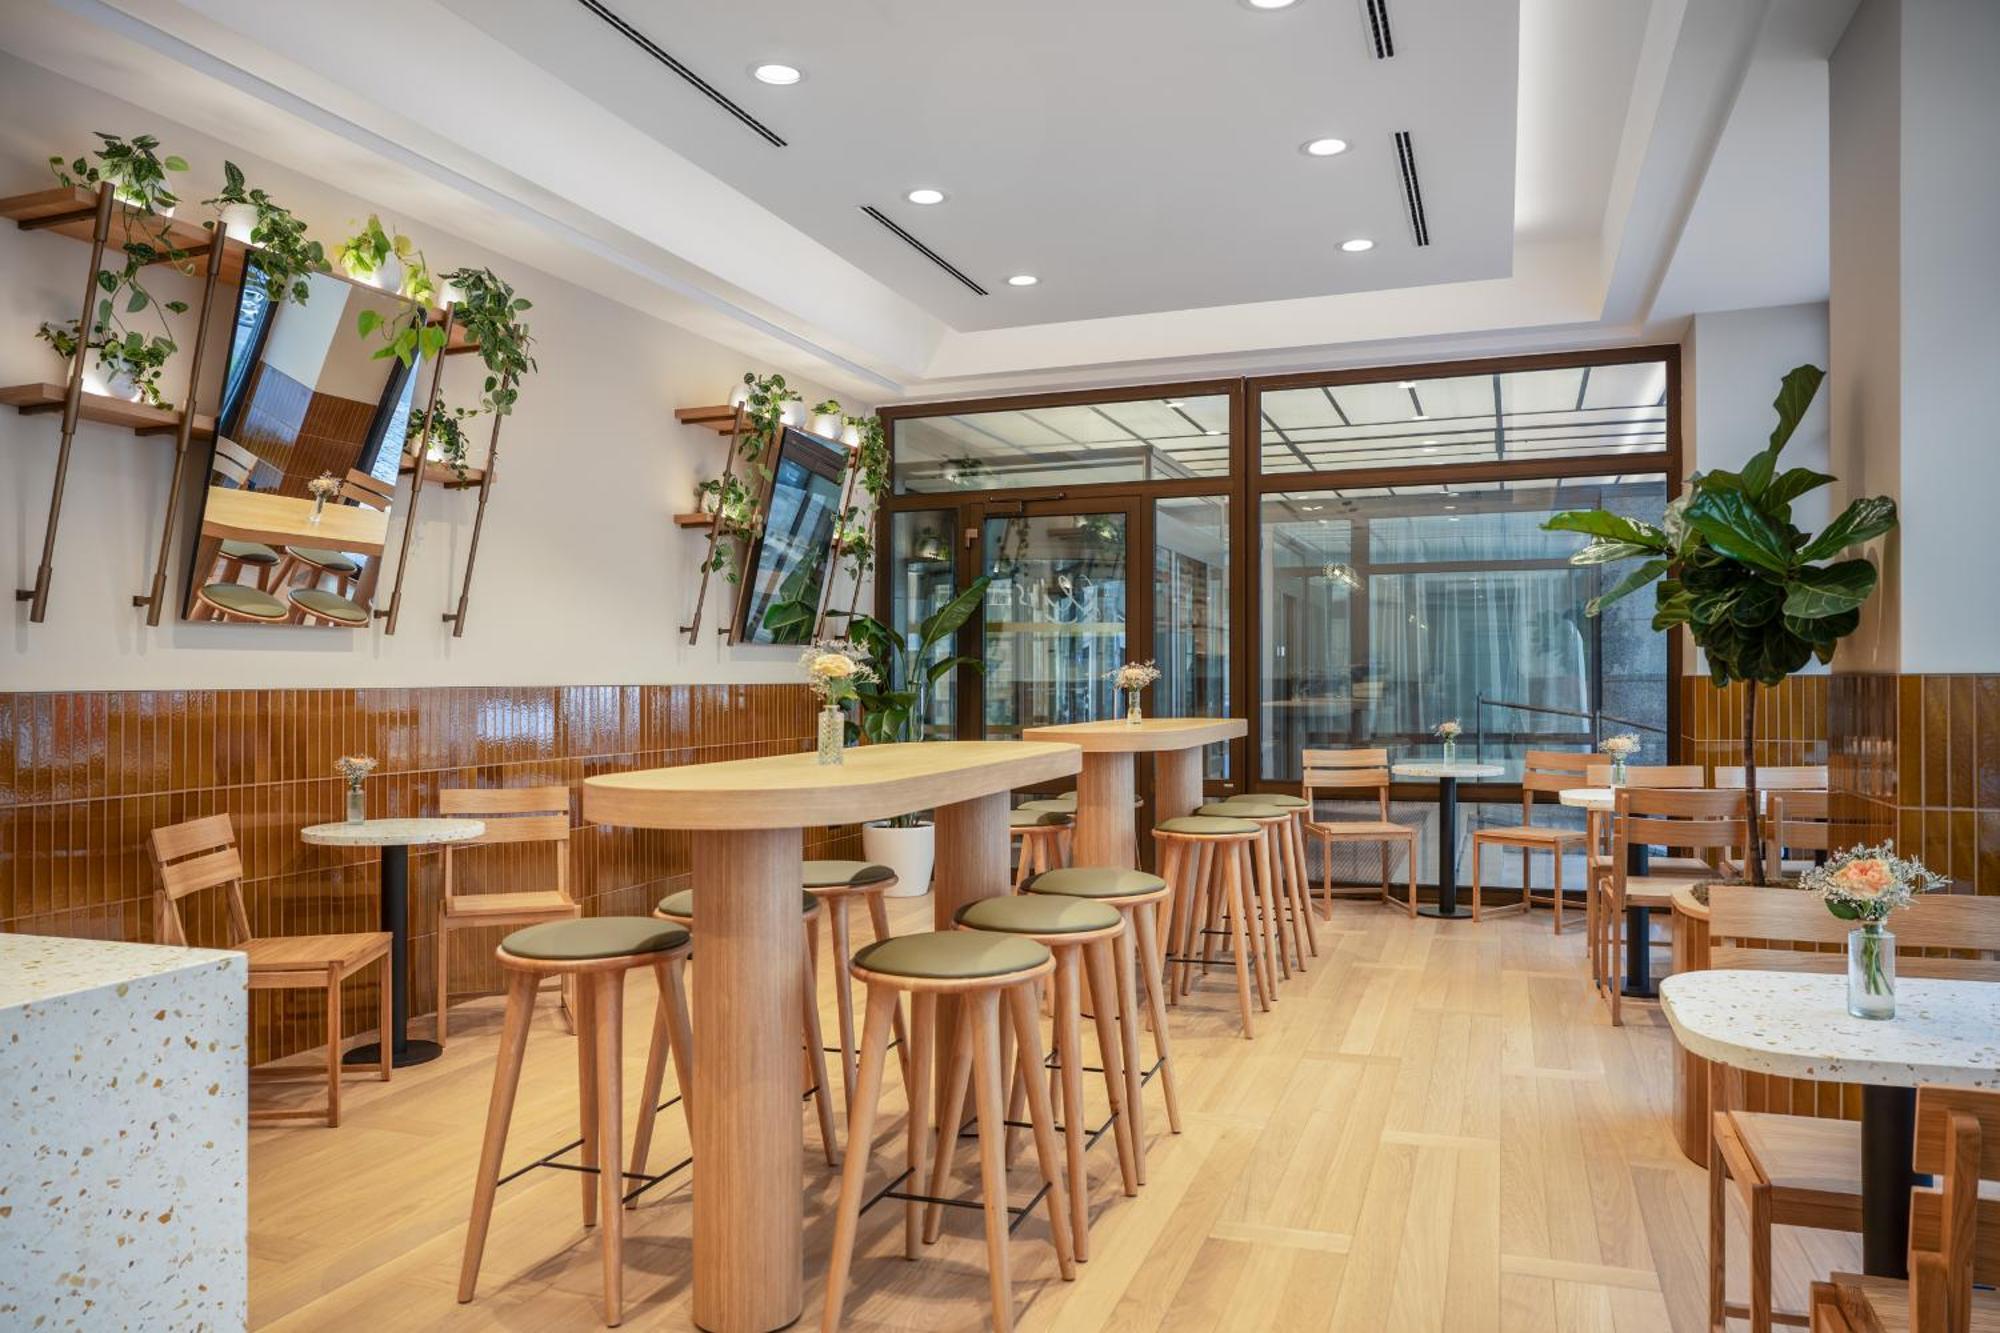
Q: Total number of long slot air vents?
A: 4